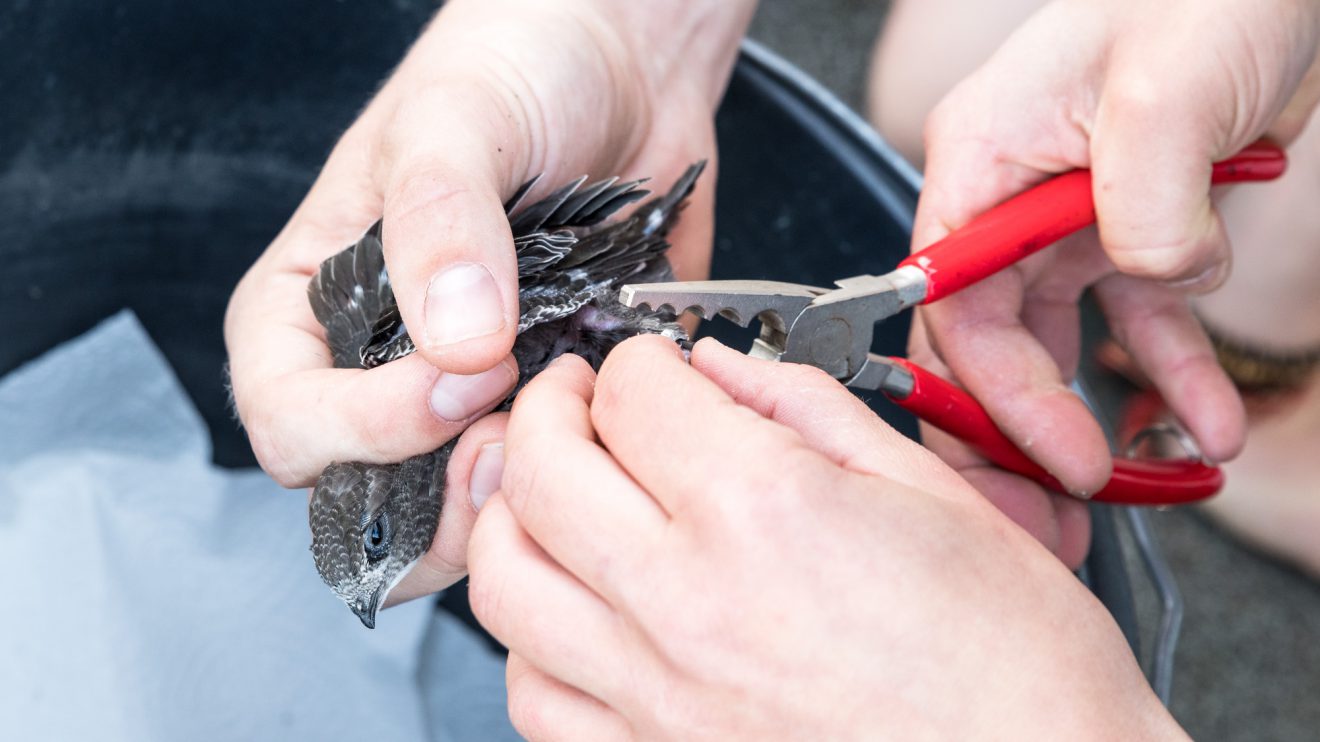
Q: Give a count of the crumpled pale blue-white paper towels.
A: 1